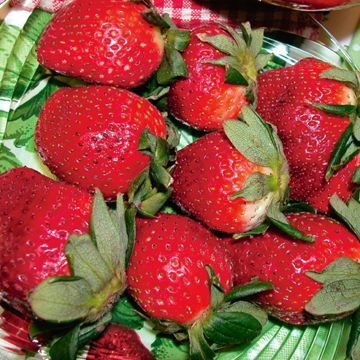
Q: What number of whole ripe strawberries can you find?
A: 8